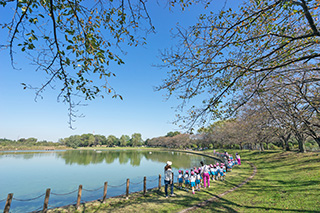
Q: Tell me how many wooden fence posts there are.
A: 7